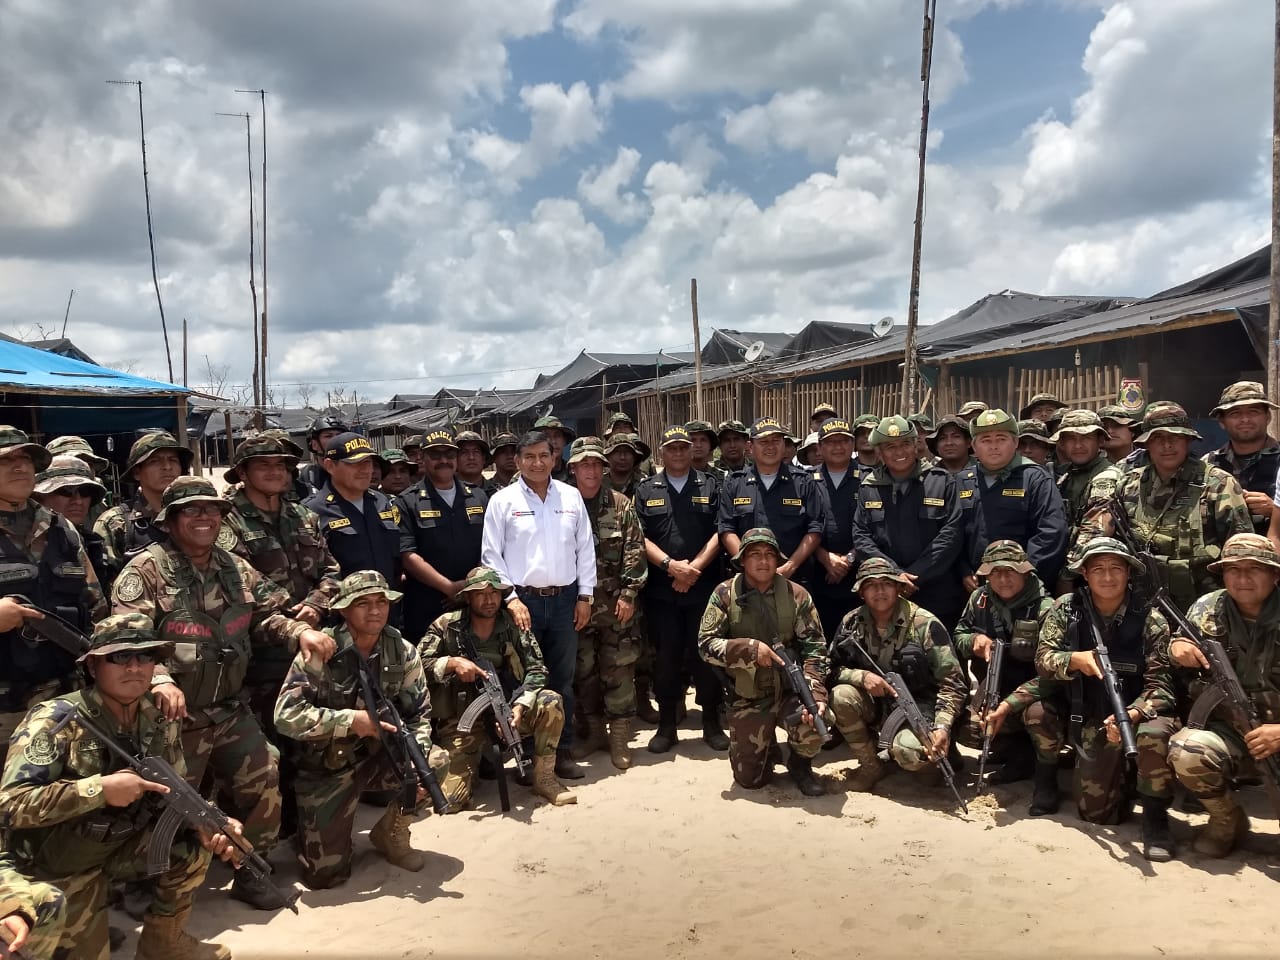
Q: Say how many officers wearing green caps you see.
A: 2